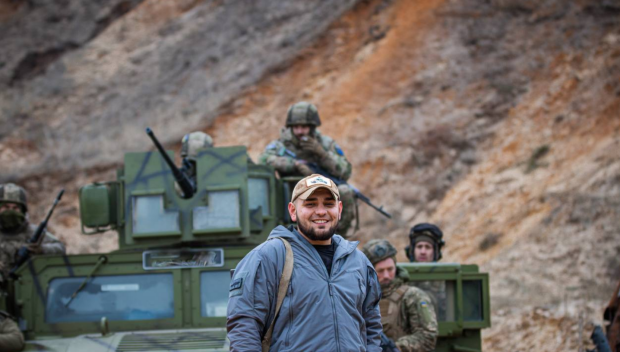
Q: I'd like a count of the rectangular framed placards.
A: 1